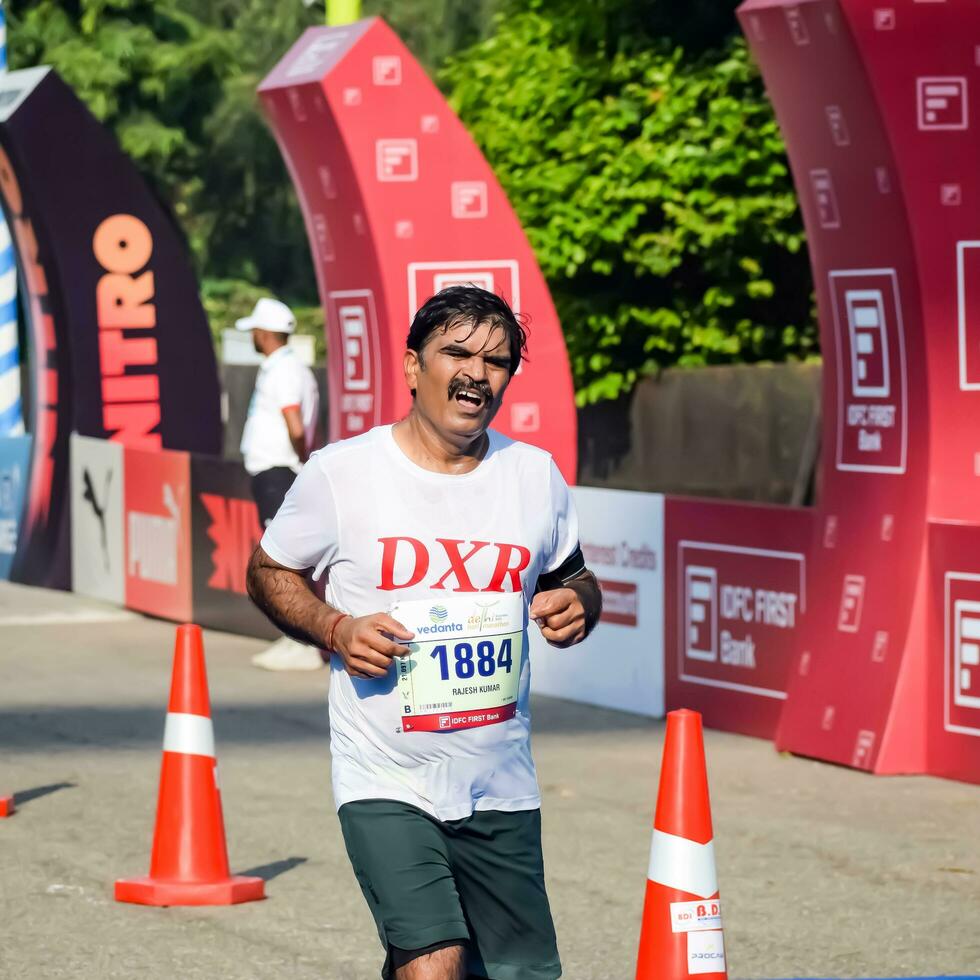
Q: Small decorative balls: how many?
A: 0